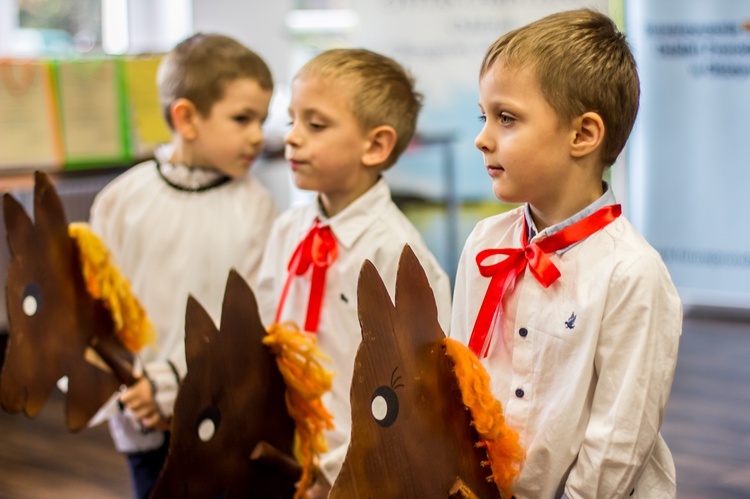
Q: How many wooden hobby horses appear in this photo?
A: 3